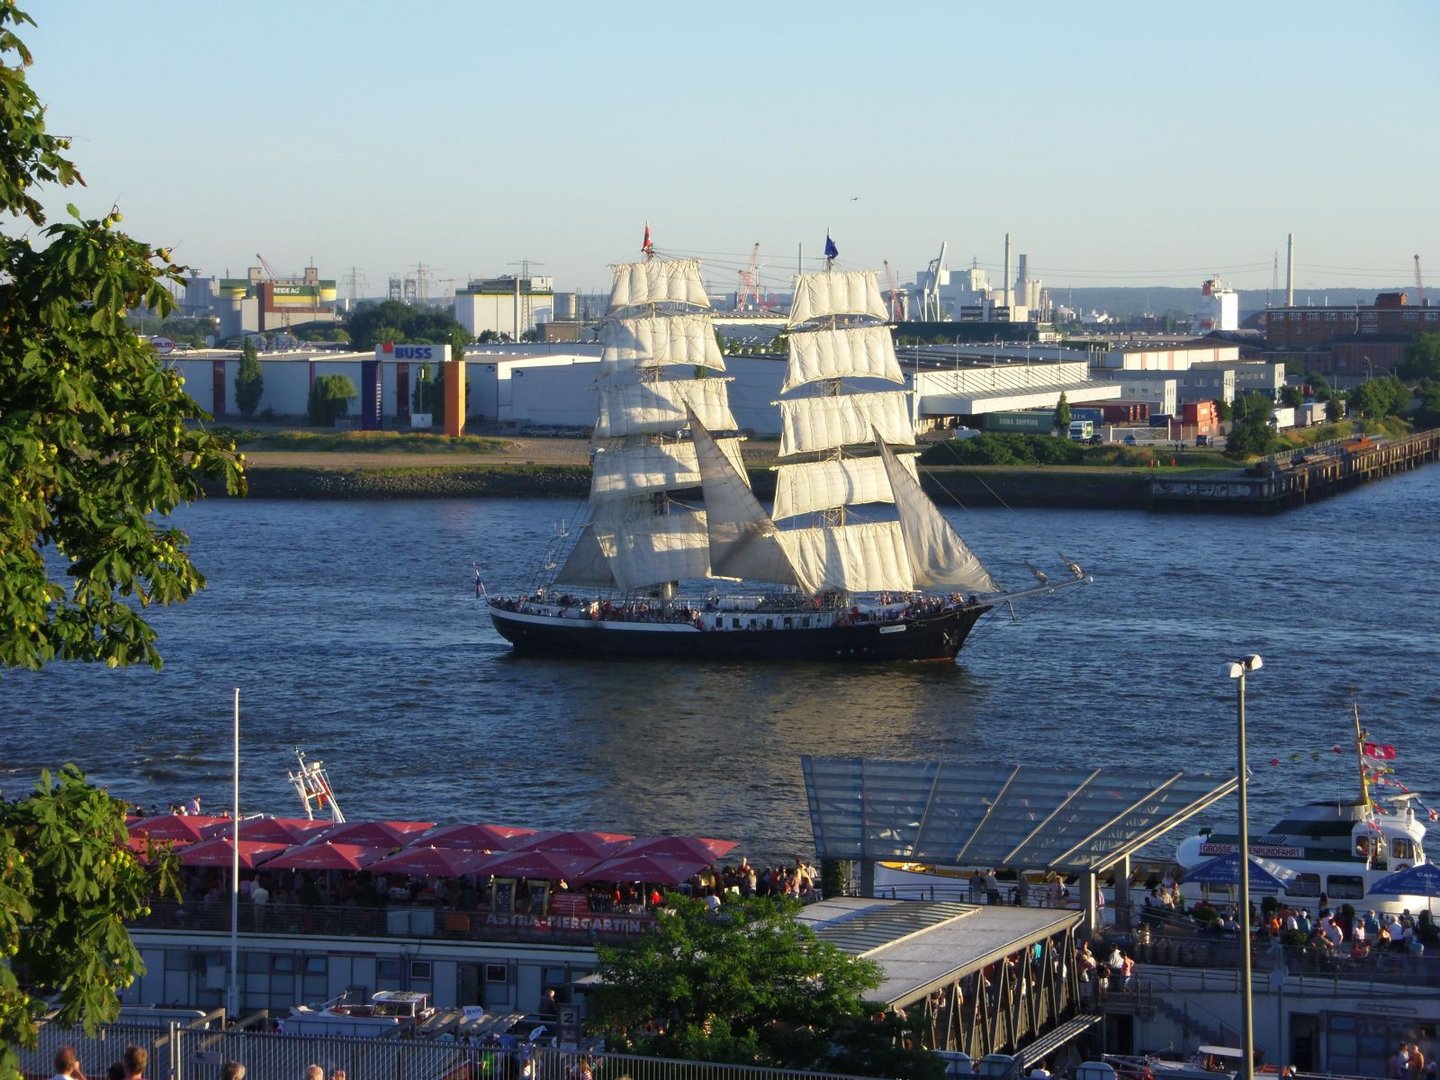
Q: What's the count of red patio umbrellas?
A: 13